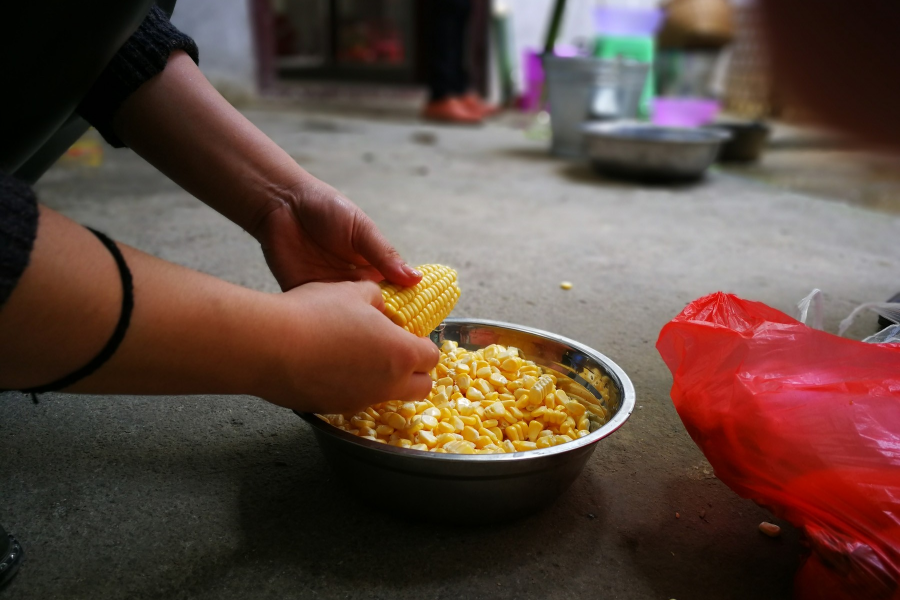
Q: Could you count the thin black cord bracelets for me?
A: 1